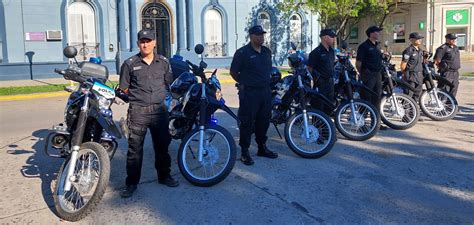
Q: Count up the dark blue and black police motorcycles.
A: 6